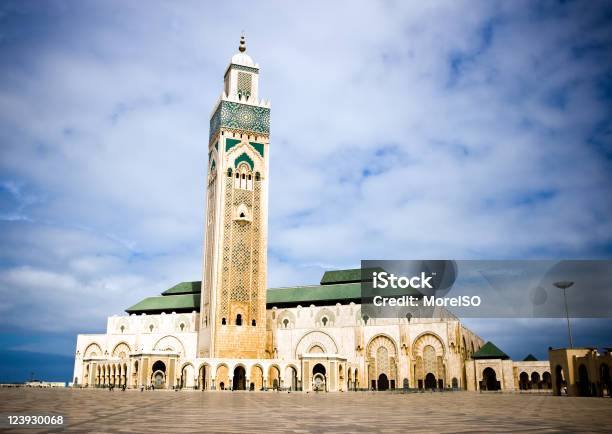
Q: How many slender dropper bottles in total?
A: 0